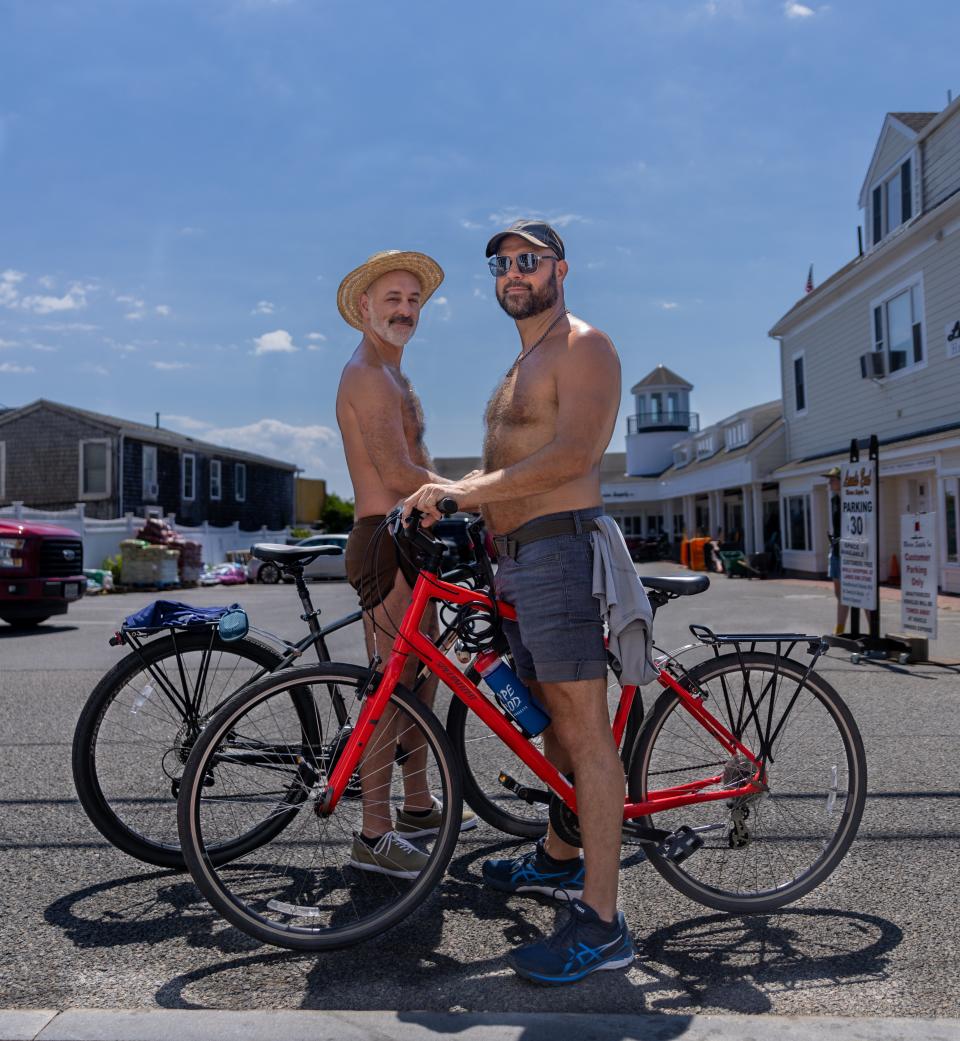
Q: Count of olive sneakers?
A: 2